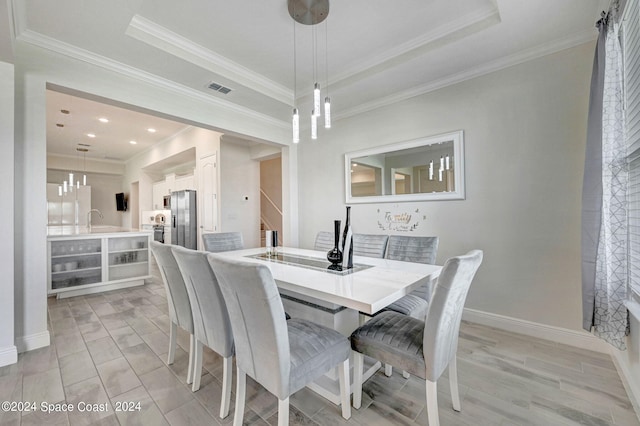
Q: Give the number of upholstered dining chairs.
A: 8